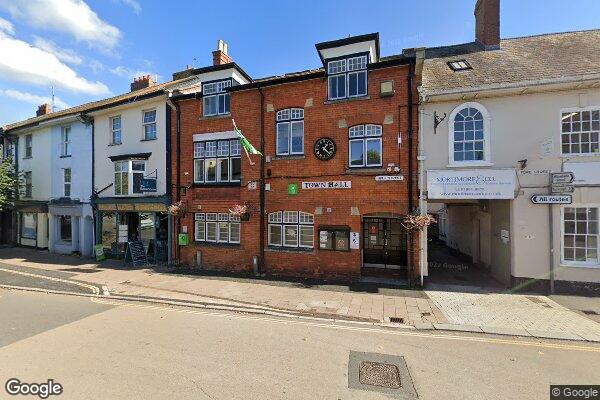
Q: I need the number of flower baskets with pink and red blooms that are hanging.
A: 3